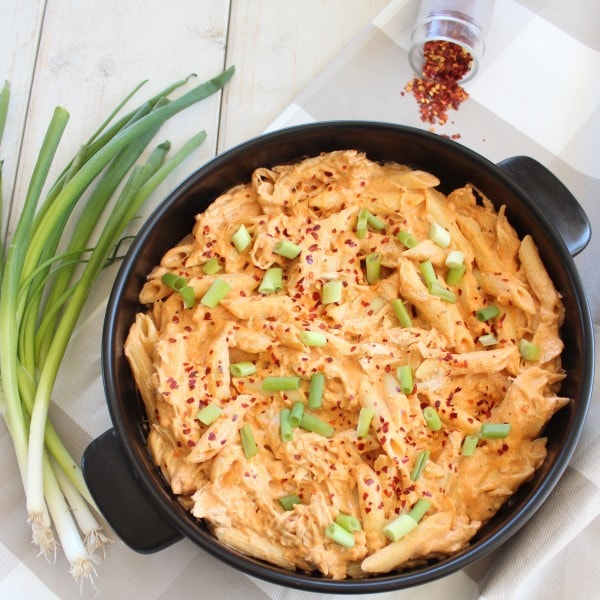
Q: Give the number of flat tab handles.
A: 2